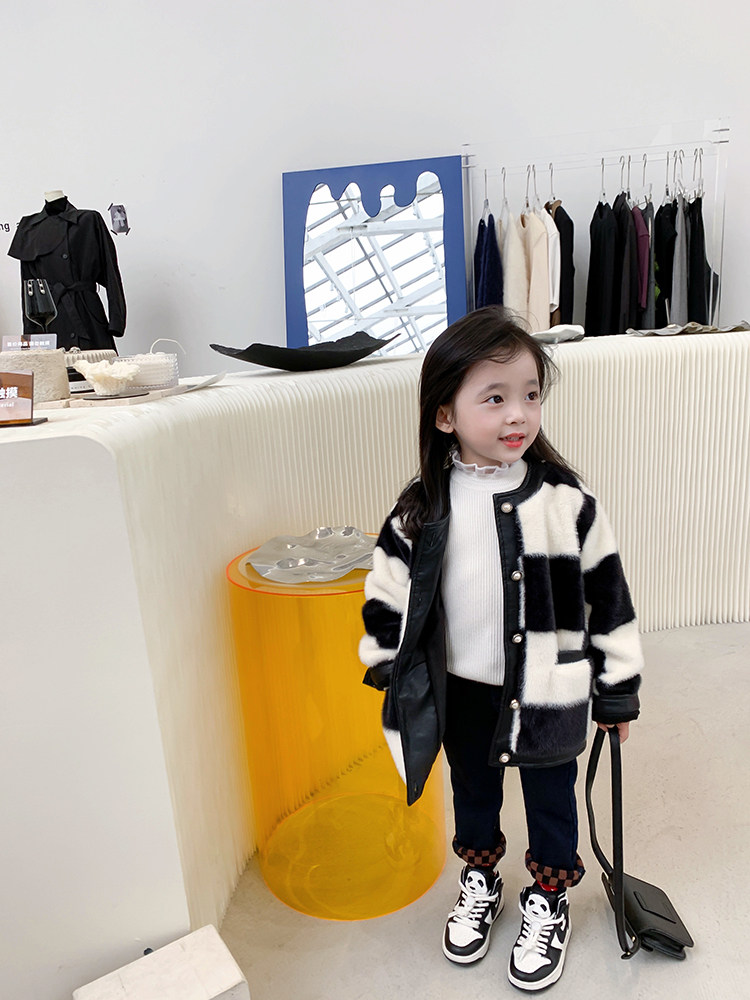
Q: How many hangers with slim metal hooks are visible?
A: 14